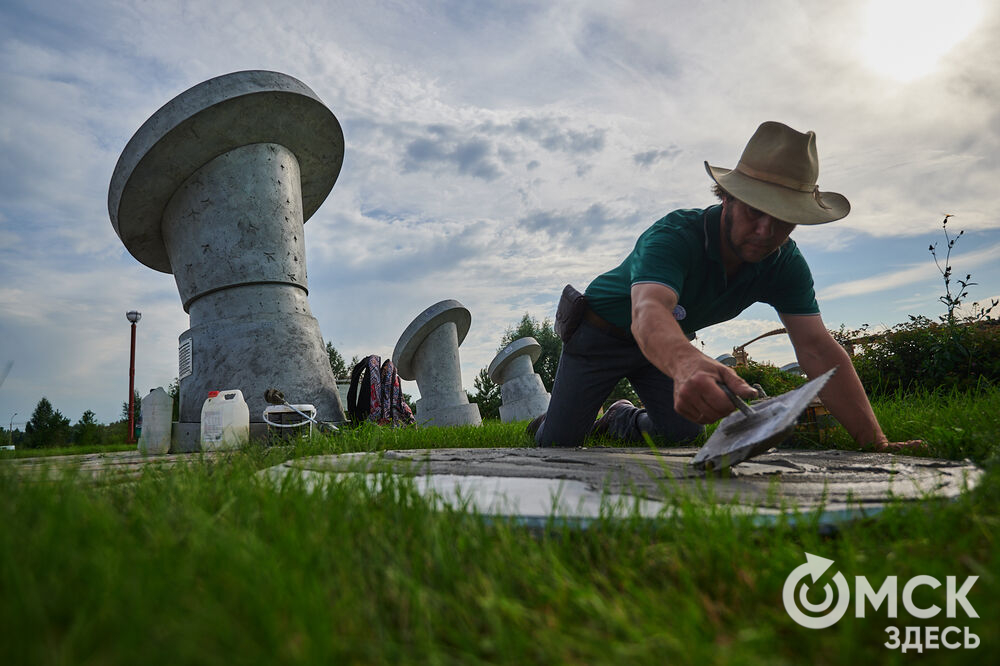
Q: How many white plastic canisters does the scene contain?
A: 2